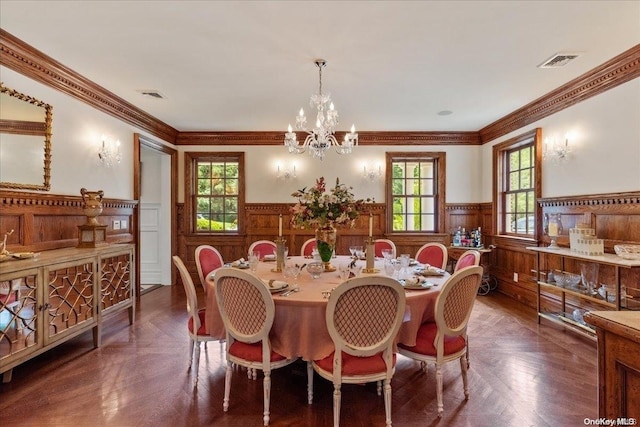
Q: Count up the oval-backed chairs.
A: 10